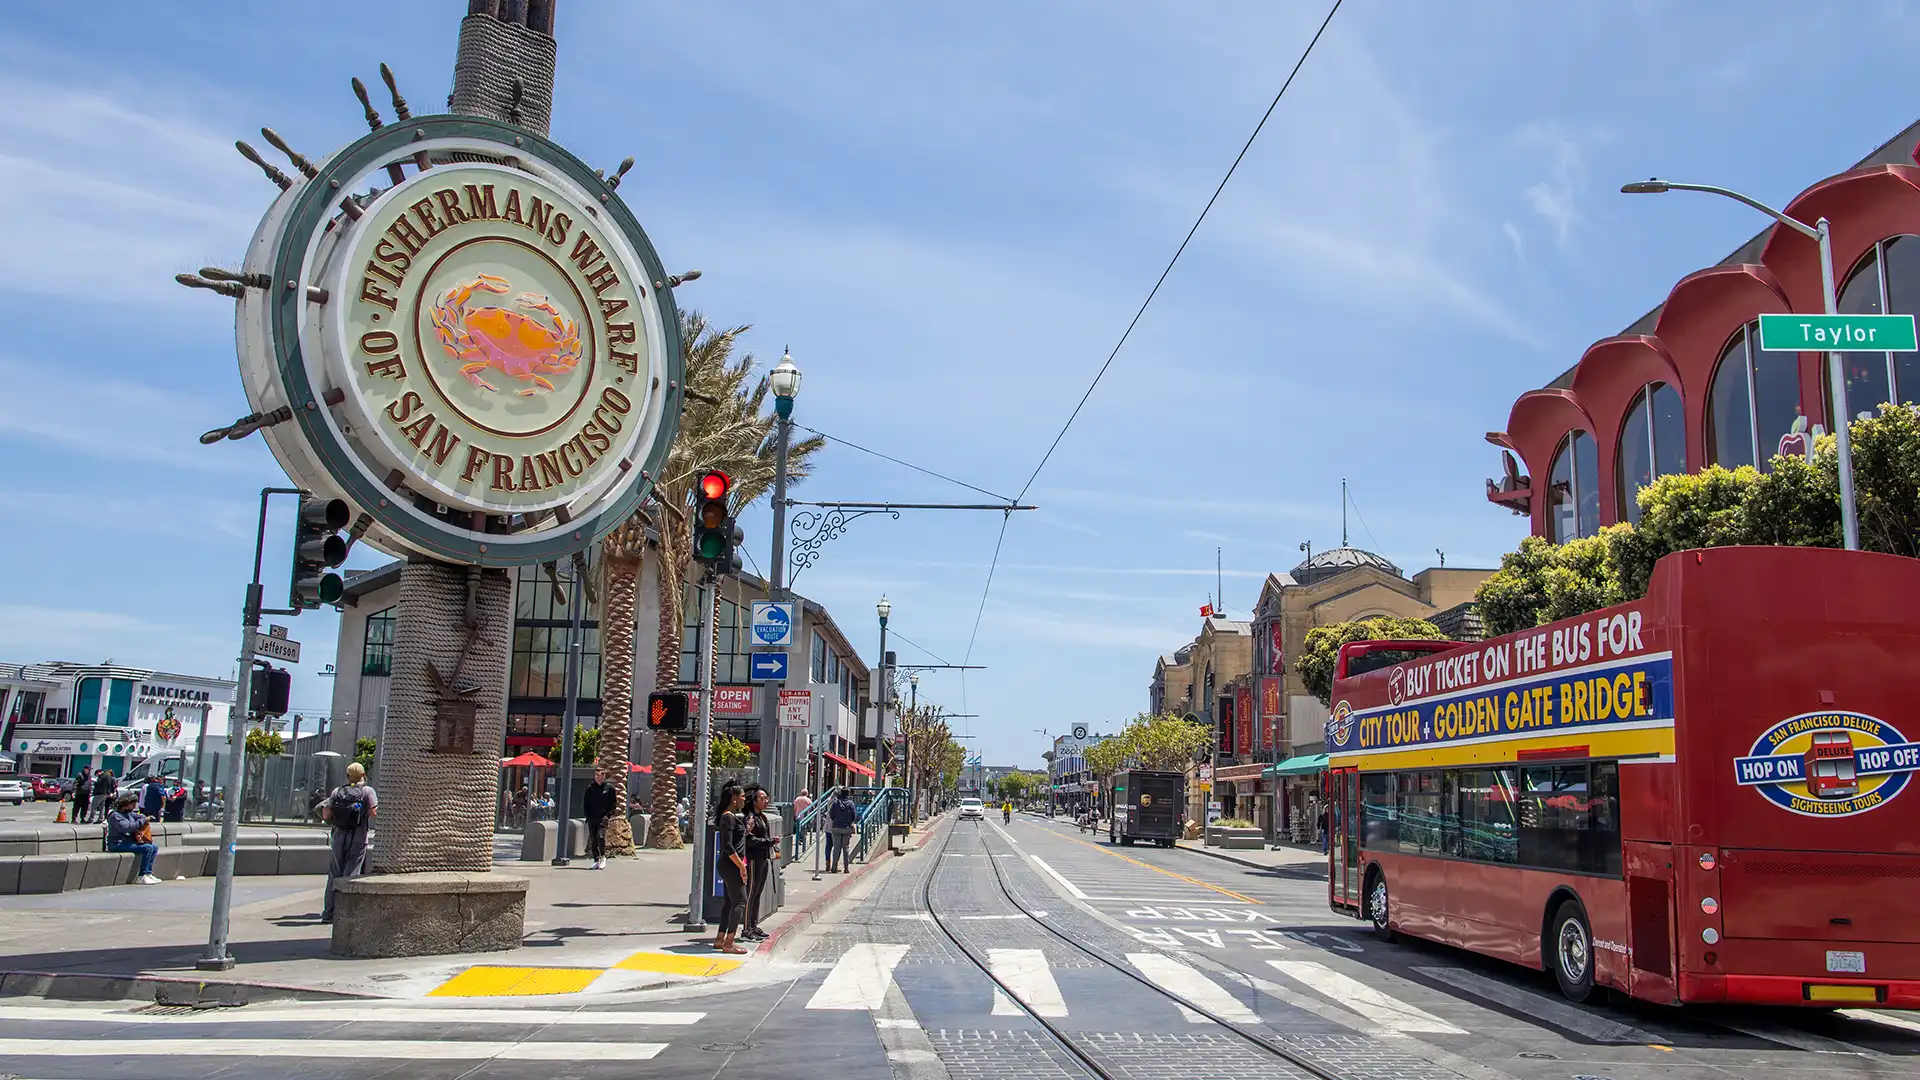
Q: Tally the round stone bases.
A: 1